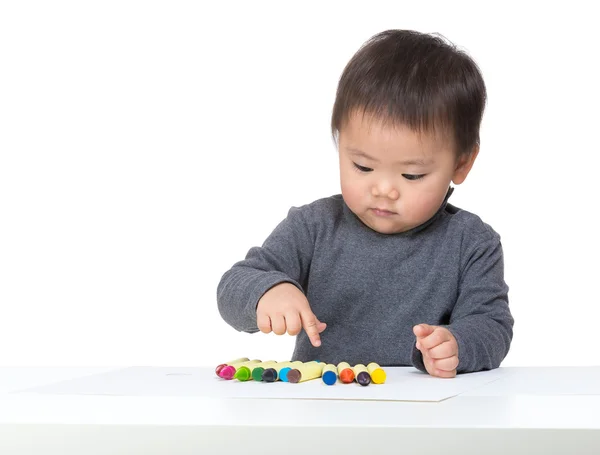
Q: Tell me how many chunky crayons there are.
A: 11